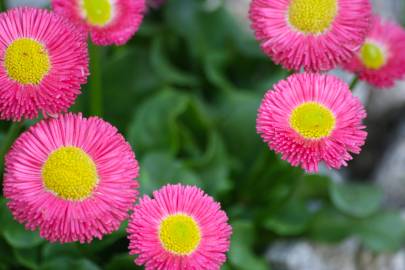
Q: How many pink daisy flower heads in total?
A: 7